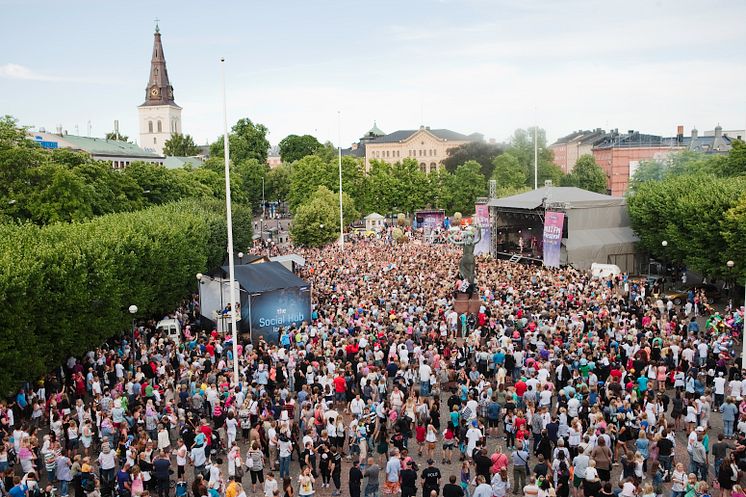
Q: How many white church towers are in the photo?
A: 1